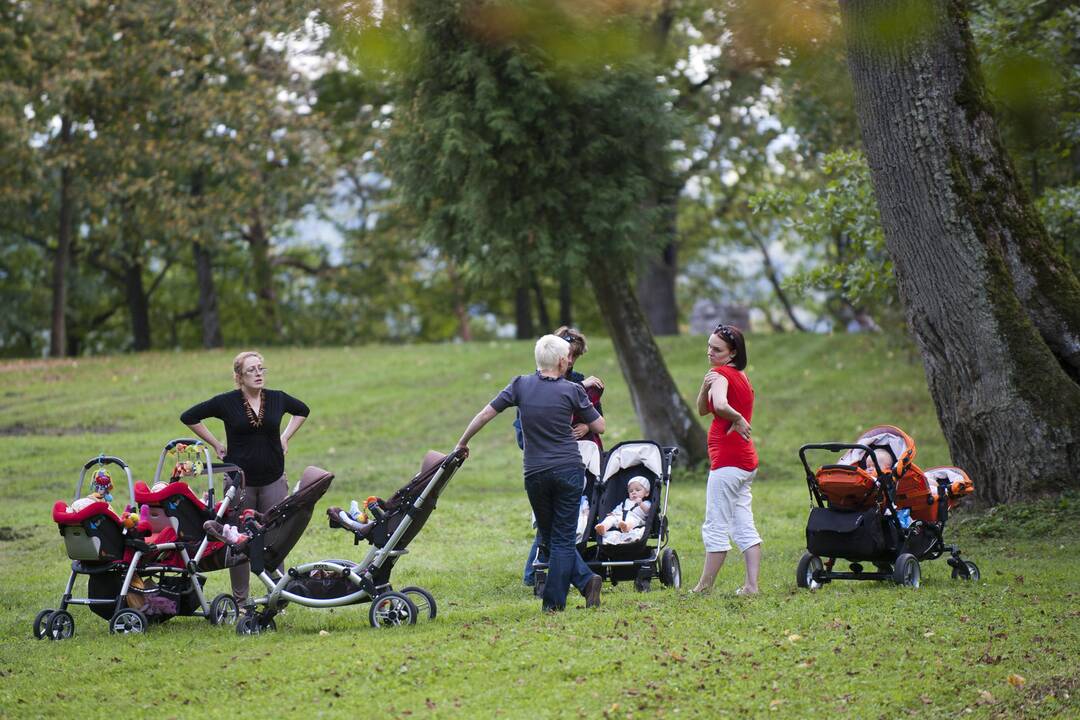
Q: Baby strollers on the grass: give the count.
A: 4